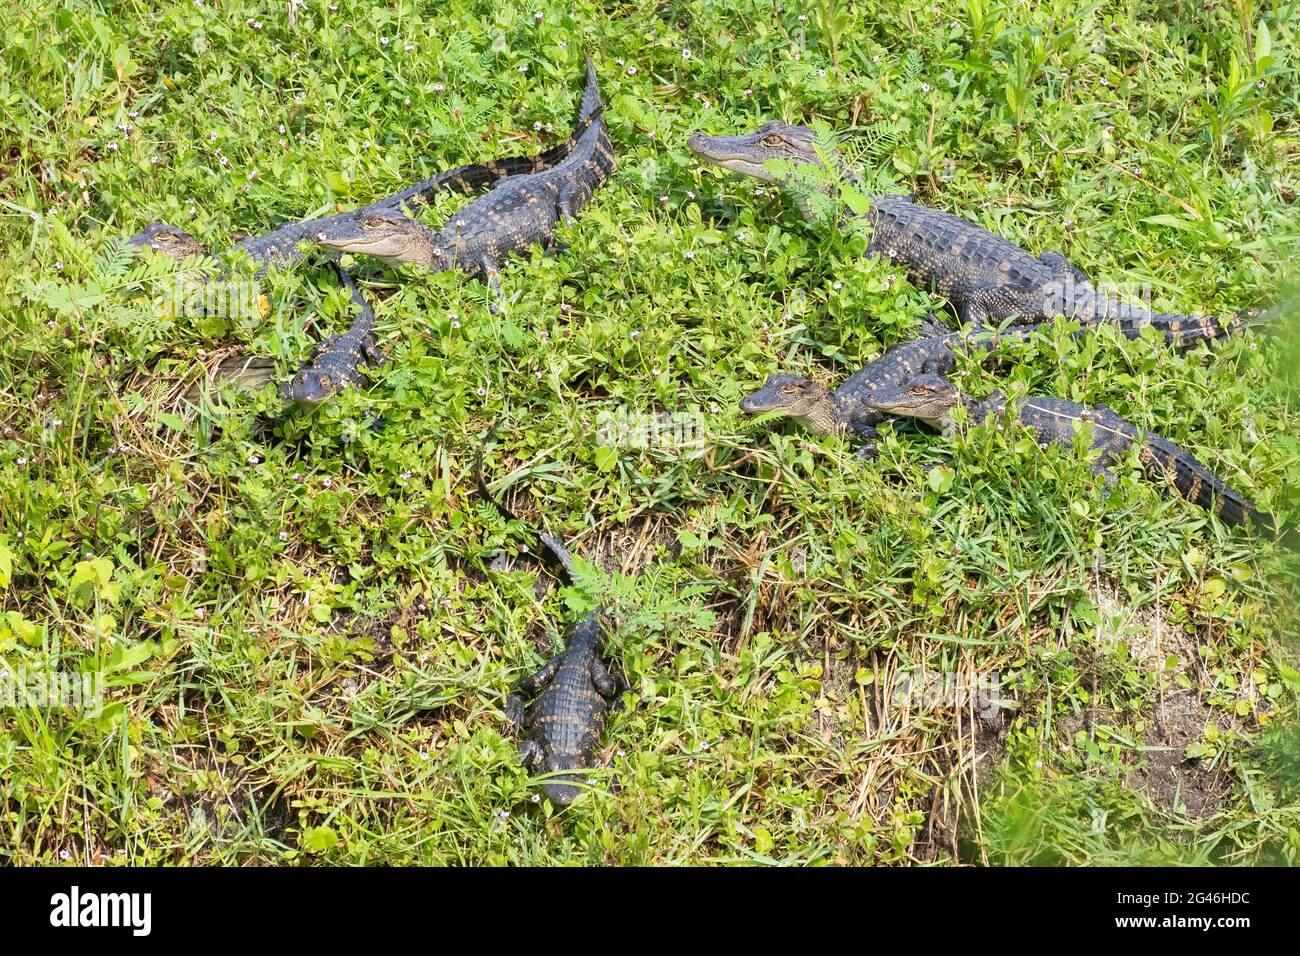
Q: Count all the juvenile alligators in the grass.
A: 7